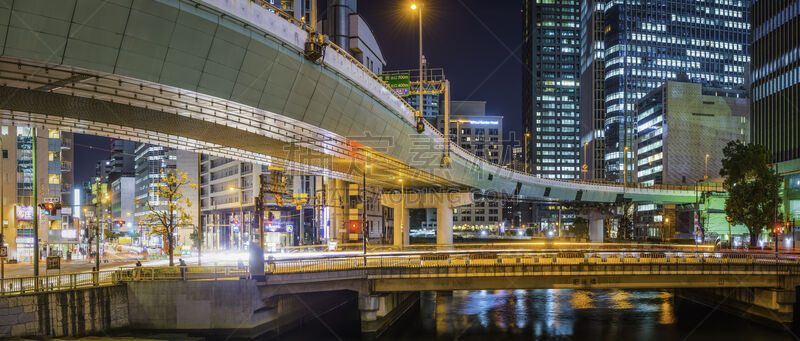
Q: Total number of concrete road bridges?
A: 2